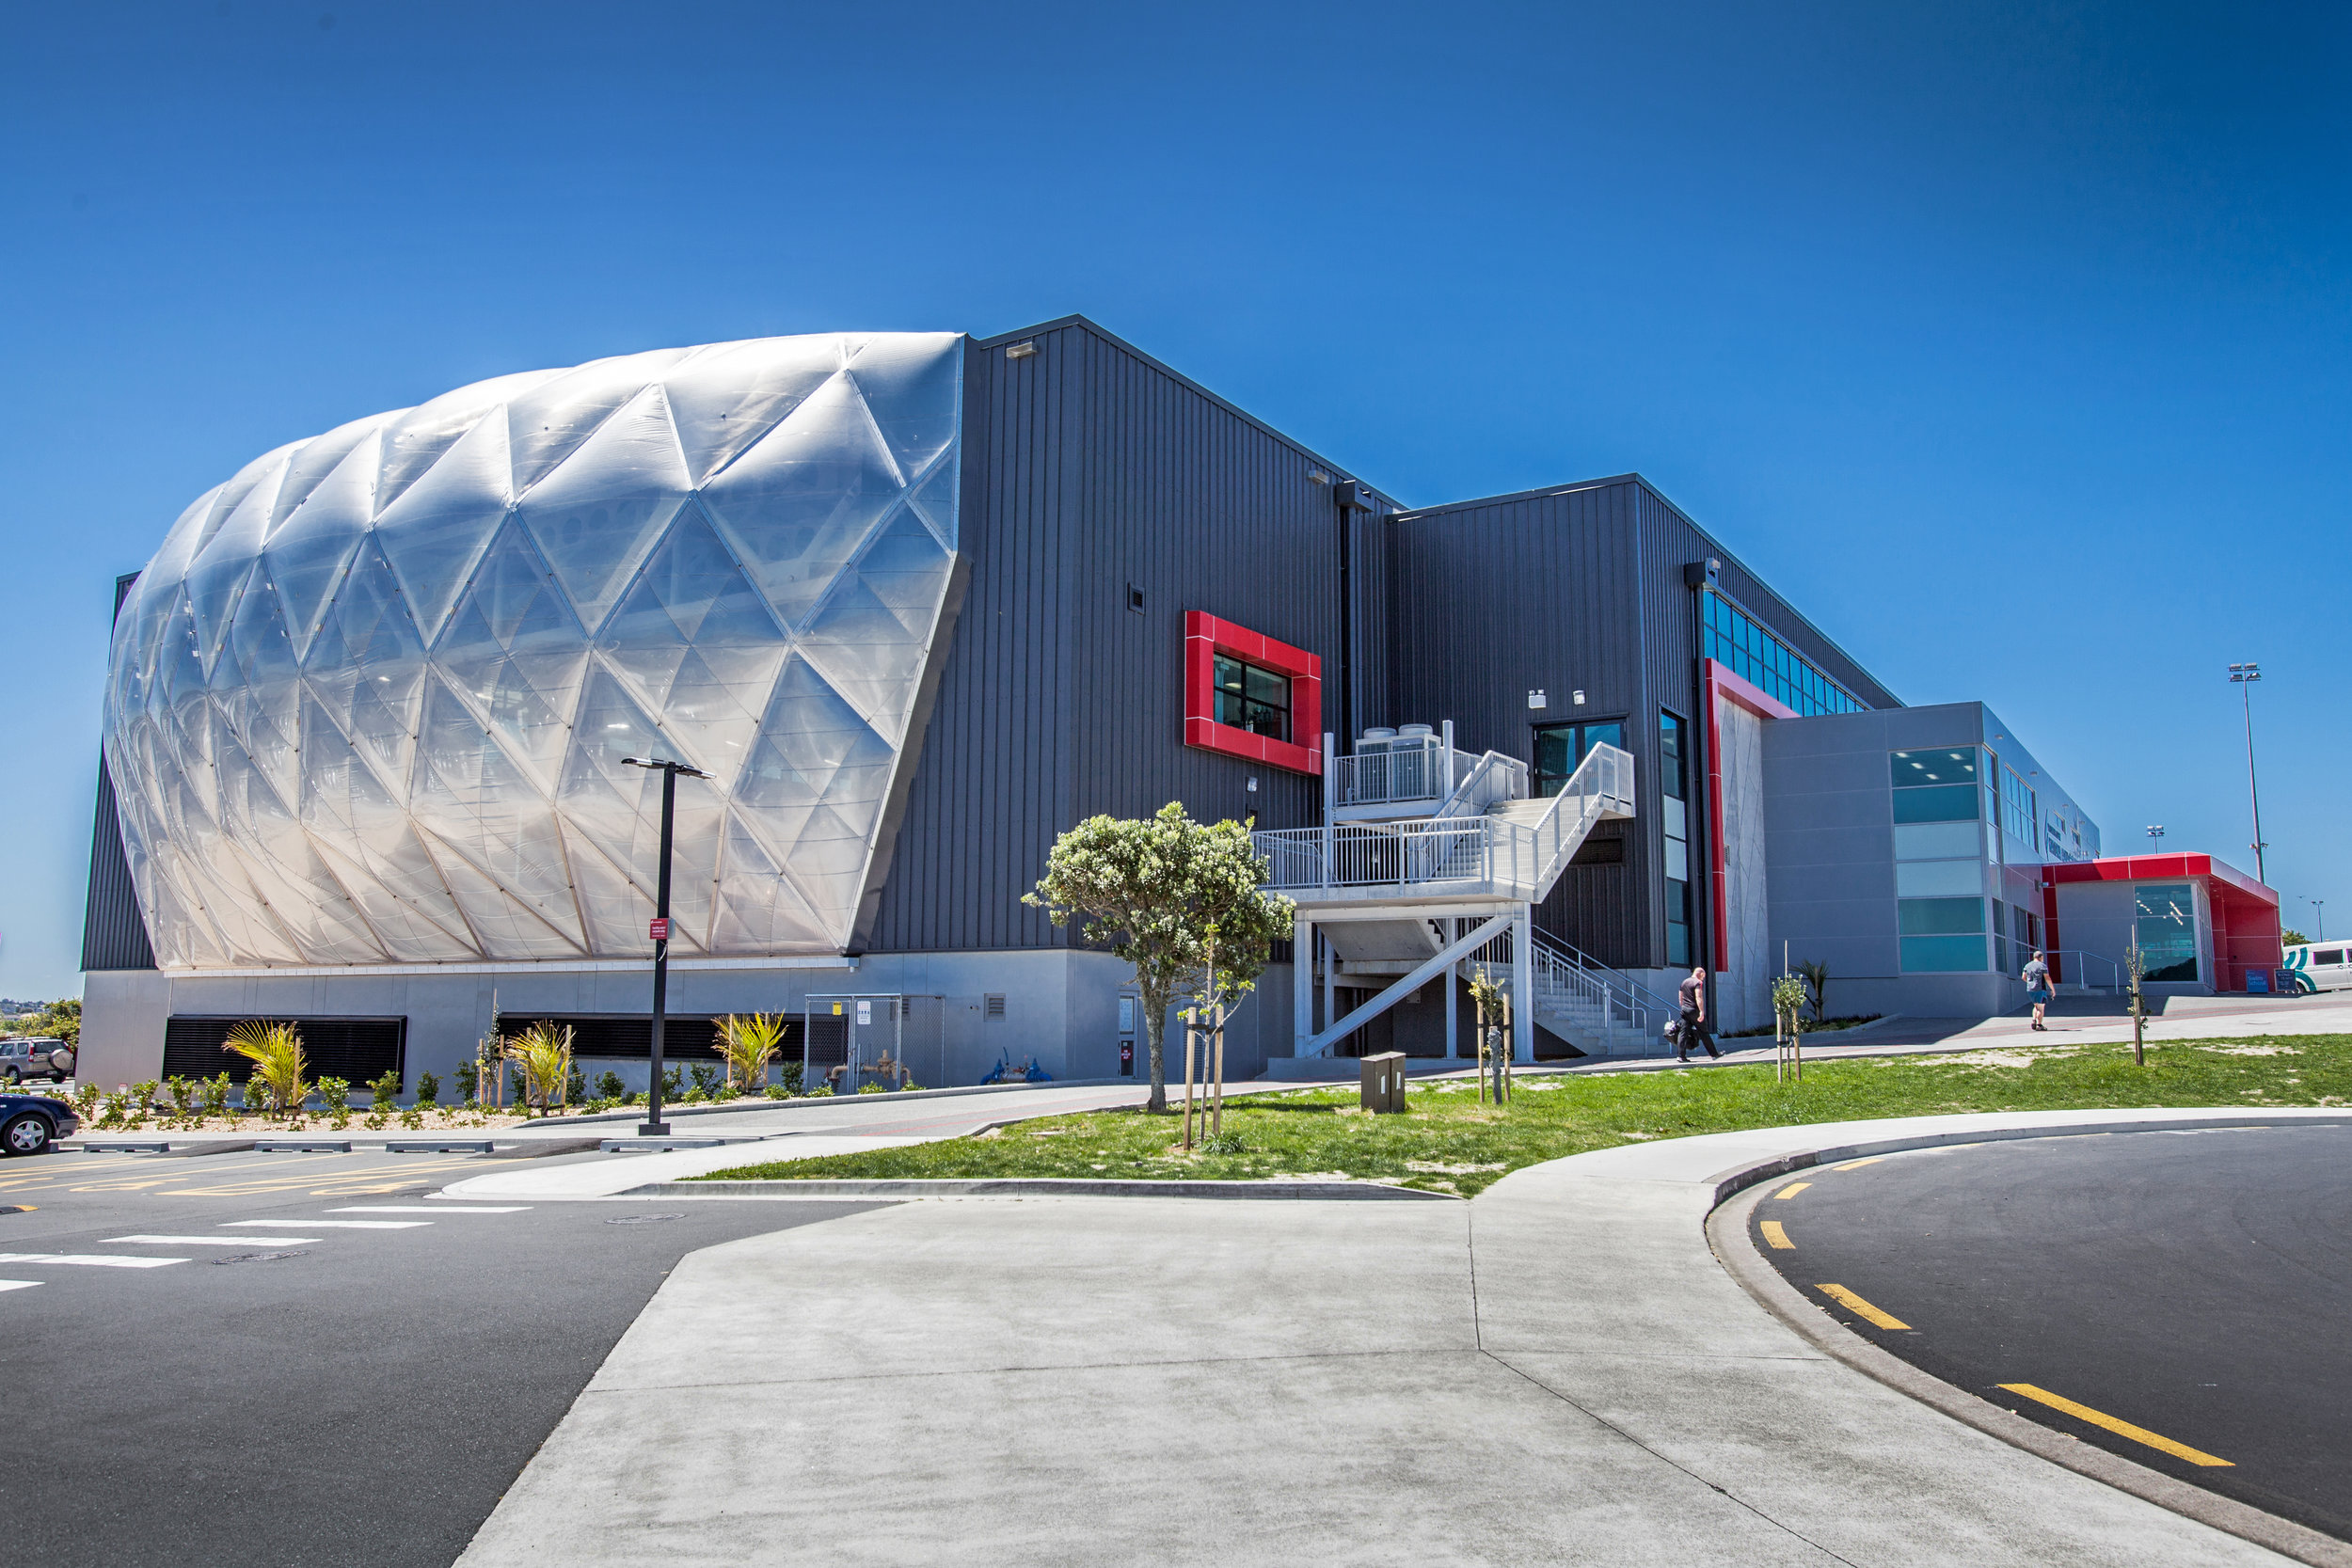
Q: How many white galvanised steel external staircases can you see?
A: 1